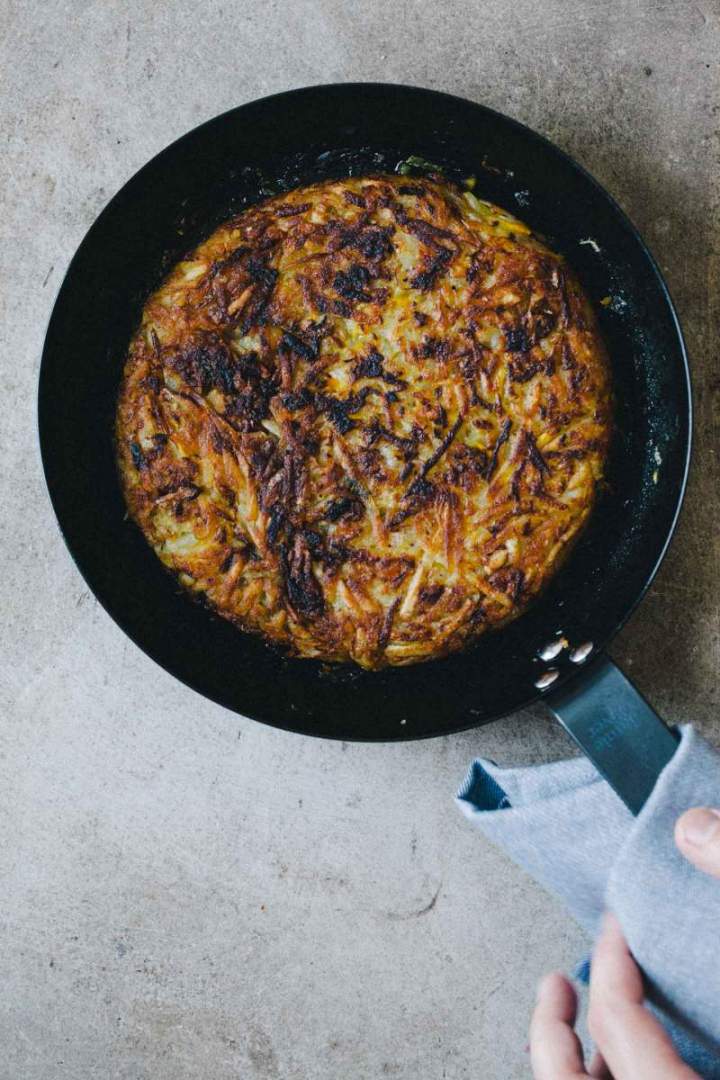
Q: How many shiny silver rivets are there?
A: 3